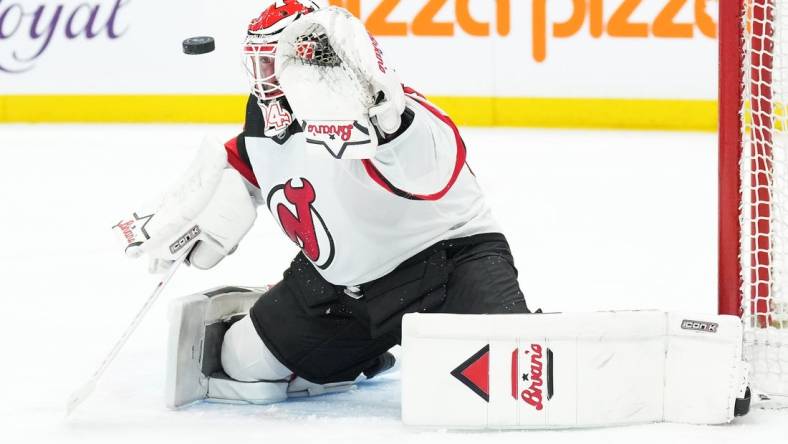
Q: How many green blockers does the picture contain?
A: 0